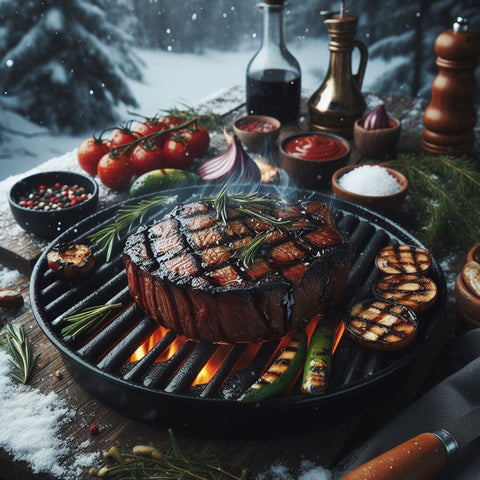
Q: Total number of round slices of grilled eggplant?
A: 3